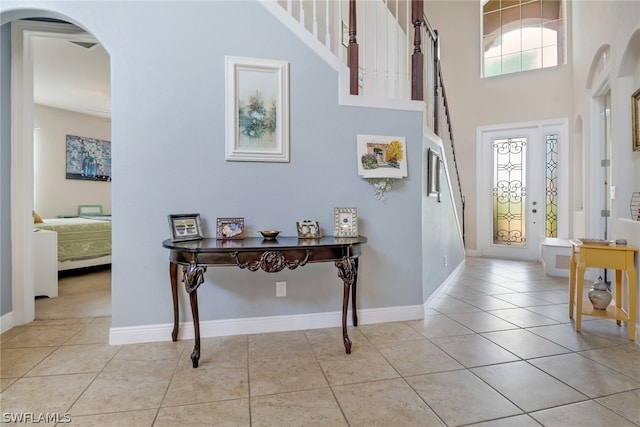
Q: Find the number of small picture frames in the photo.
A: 4